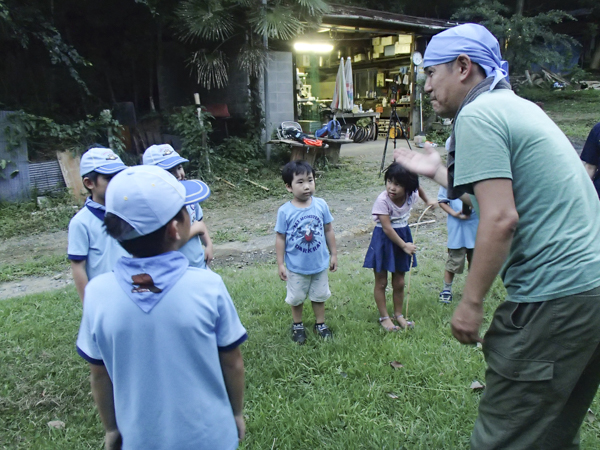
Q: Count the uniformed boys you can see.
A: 3